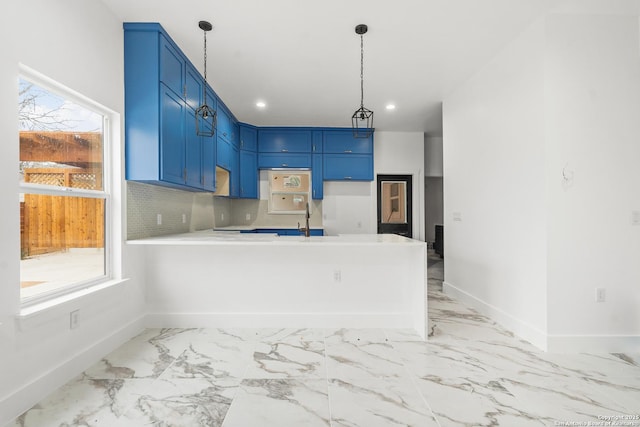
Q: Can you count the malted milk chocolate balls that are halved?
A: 0